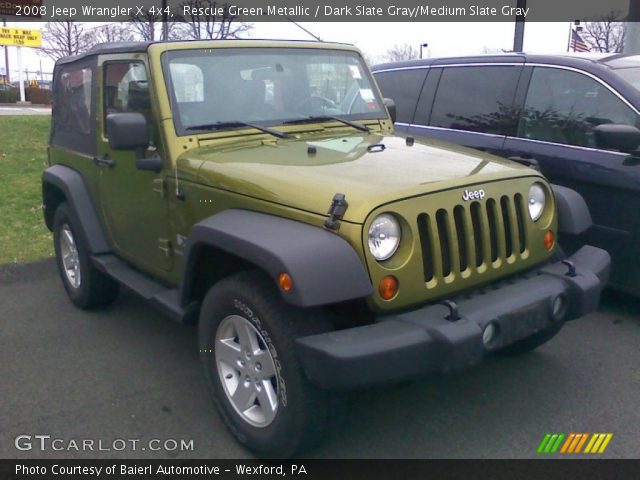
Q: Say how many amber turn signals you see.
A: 3